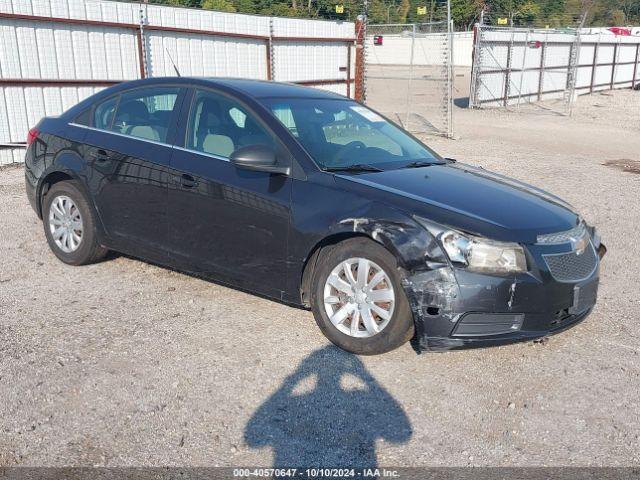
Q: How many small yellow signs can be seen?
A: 3